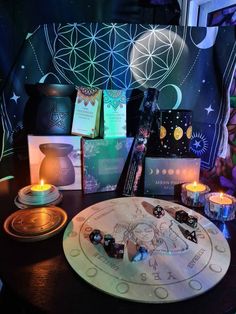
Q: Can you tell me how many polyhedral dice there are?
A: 7